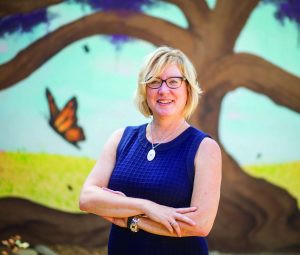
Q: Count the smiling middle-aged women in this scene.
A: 1